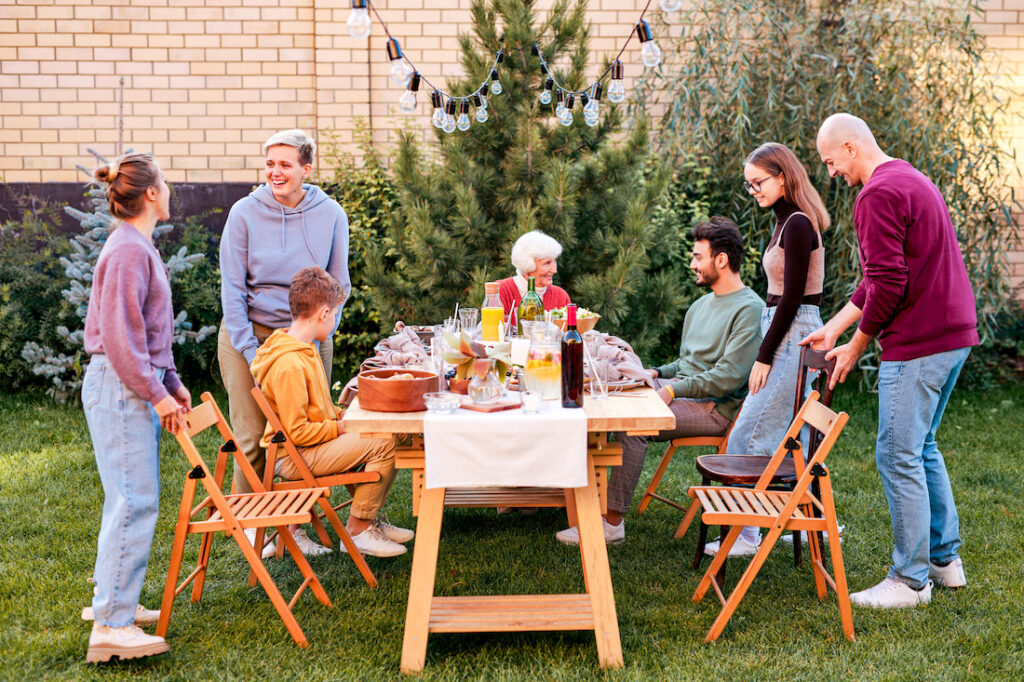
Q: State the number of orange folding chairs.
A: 4